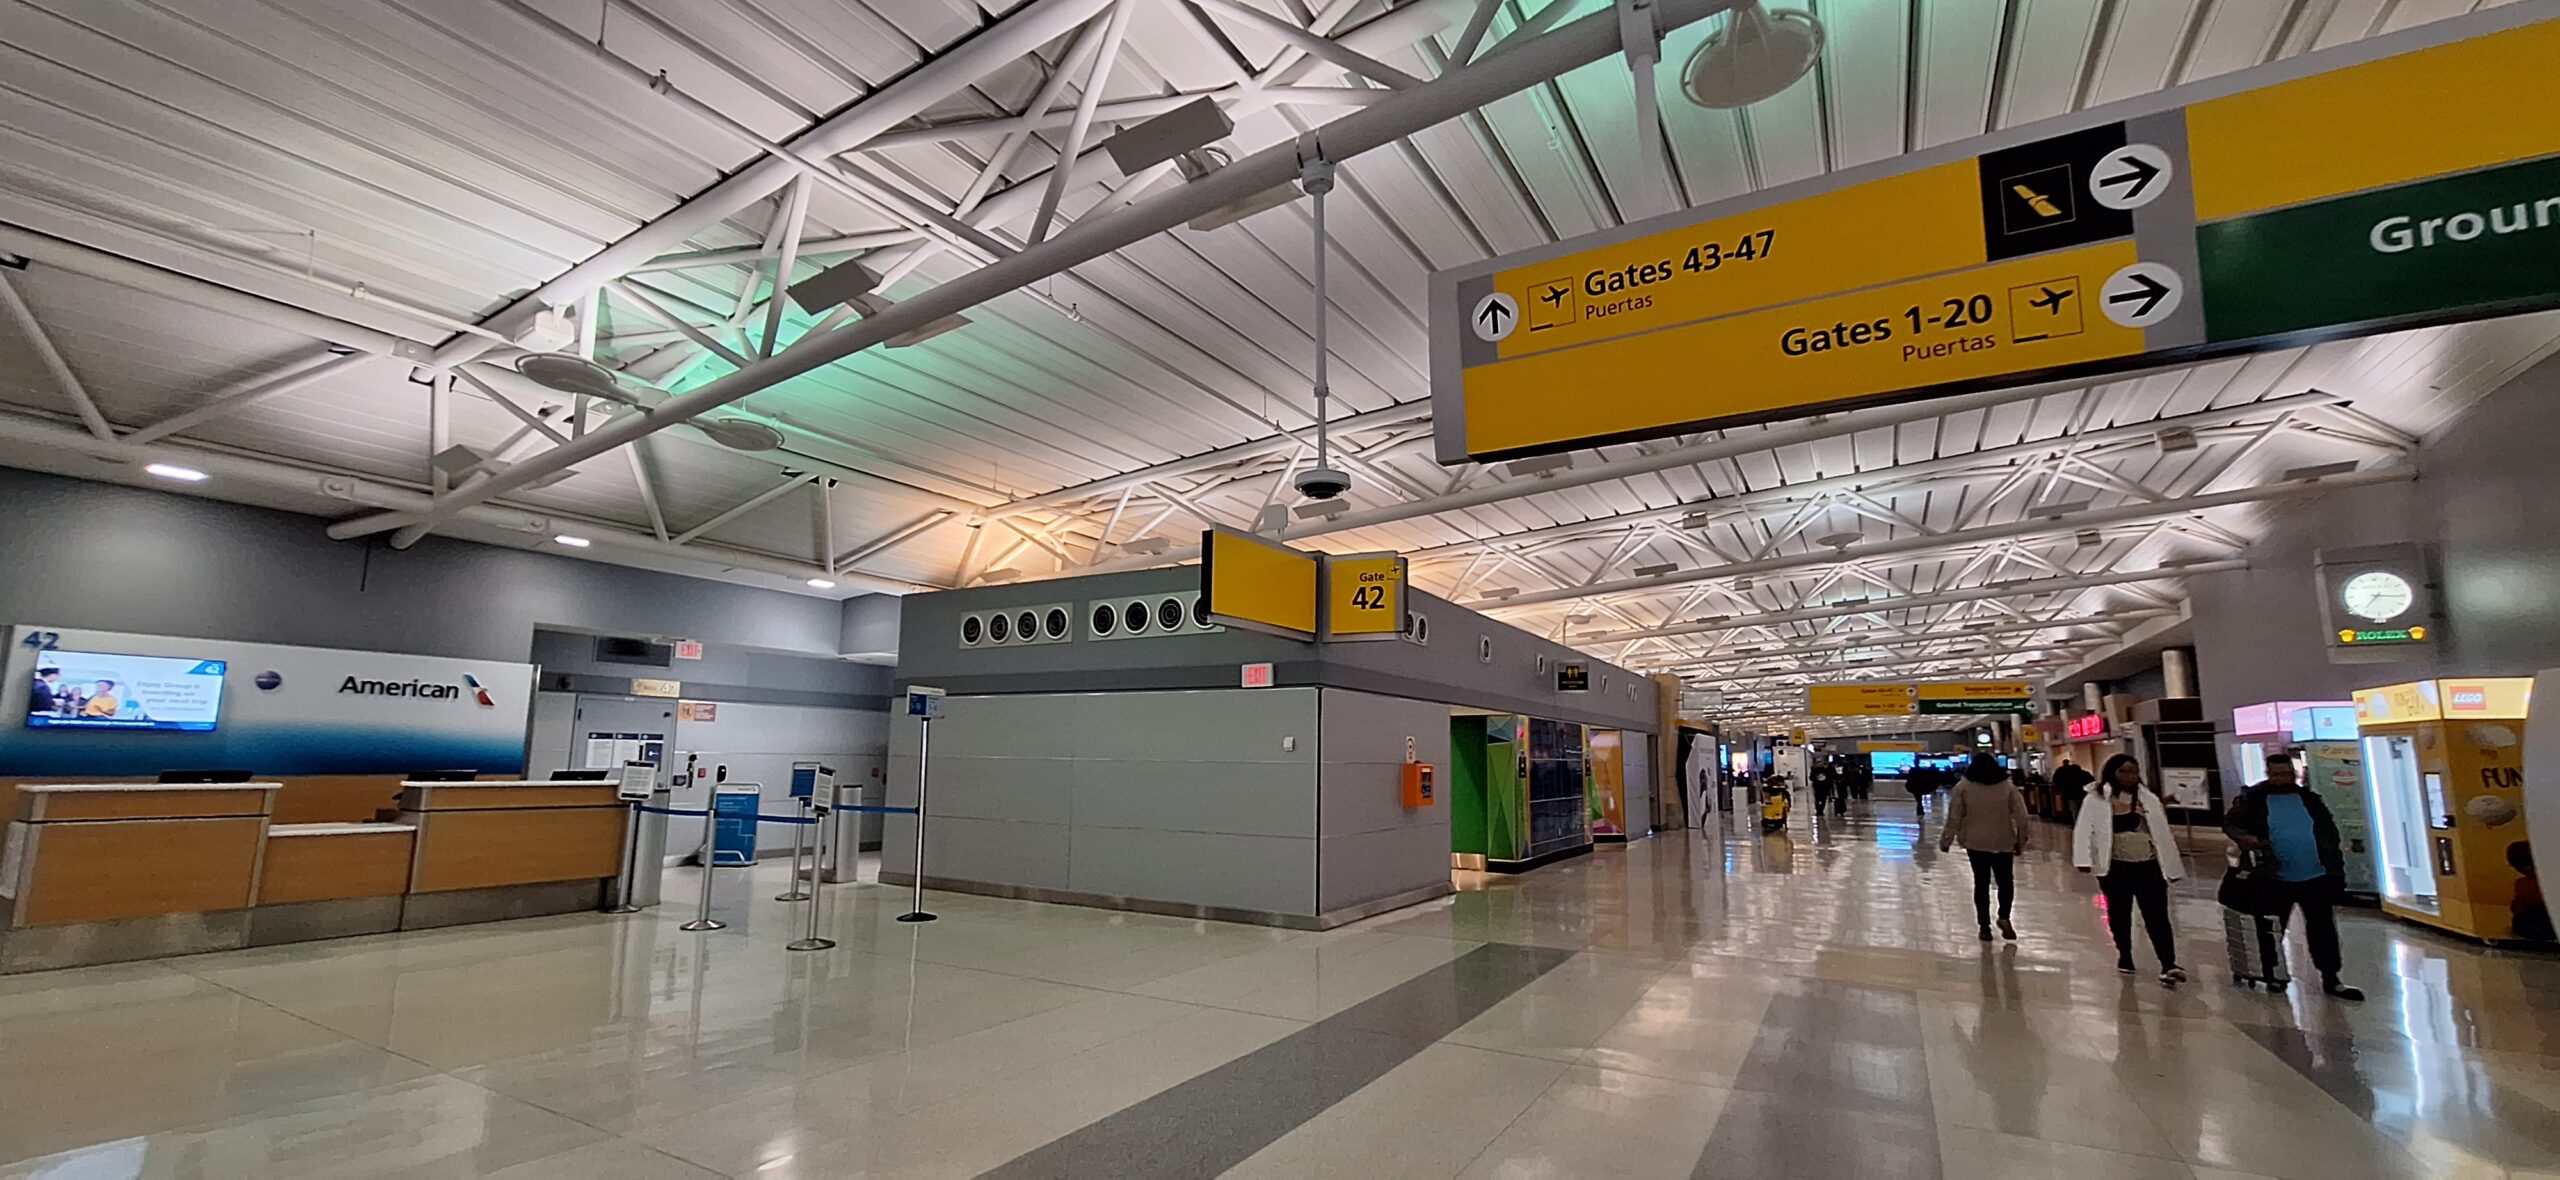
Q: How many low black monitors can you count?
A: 3